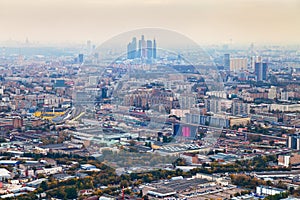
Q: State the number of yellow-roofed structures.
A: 1